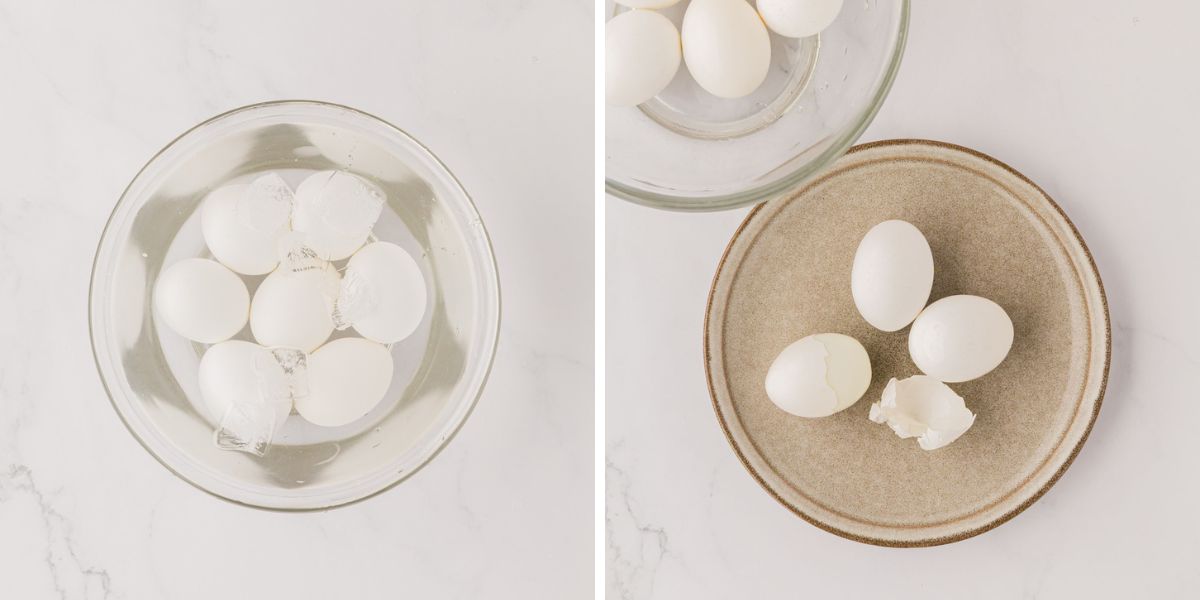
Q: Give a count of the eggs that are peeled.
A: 1